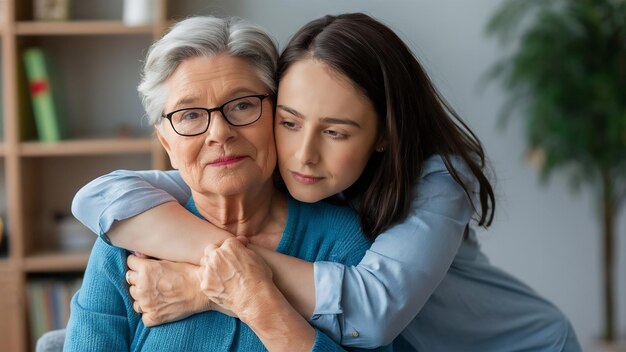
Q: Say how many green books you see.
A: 1